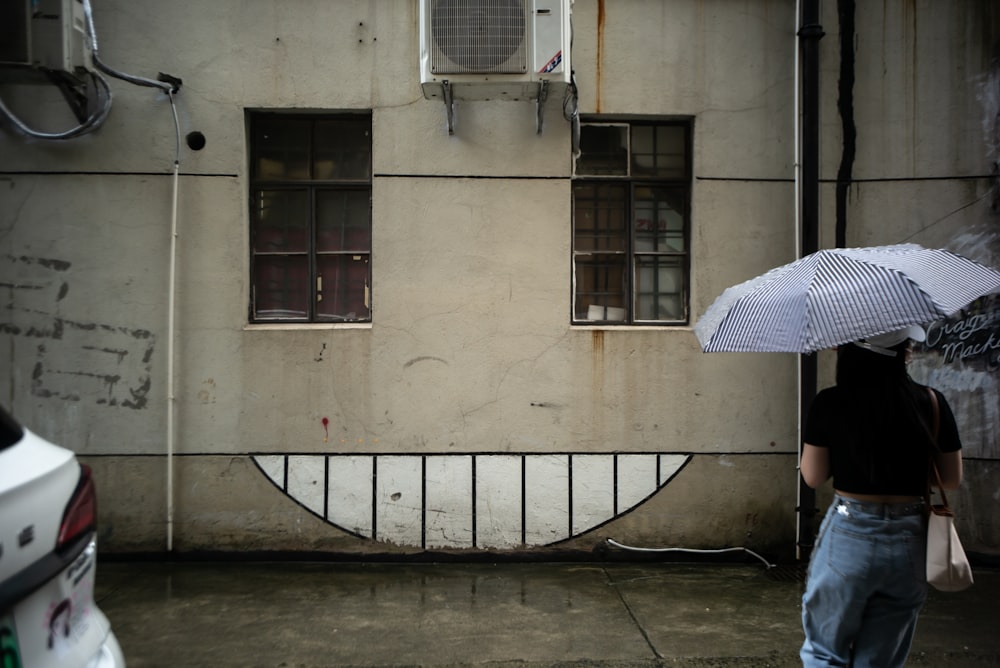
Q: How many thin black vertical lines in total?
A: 9